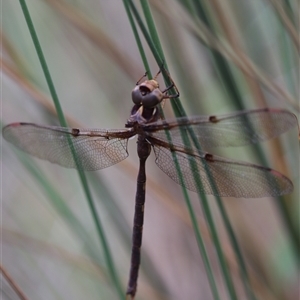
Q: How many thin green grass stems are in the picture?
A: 4